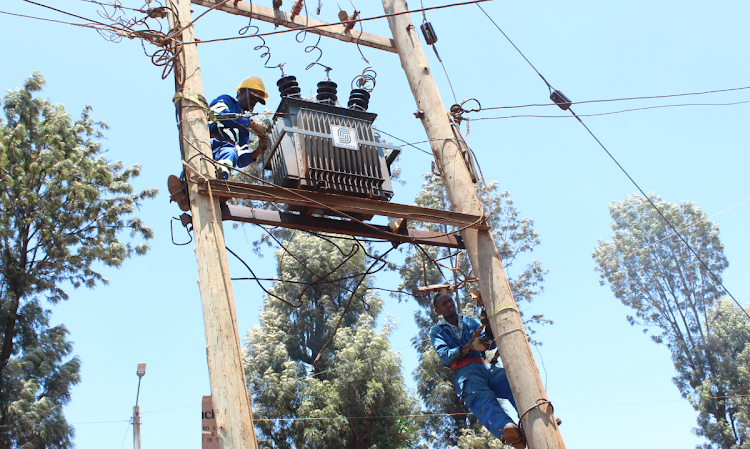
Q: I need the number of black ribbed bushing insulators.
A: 3